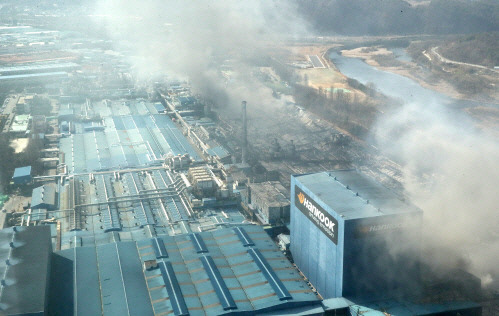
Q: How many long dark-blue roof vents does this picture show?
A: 6